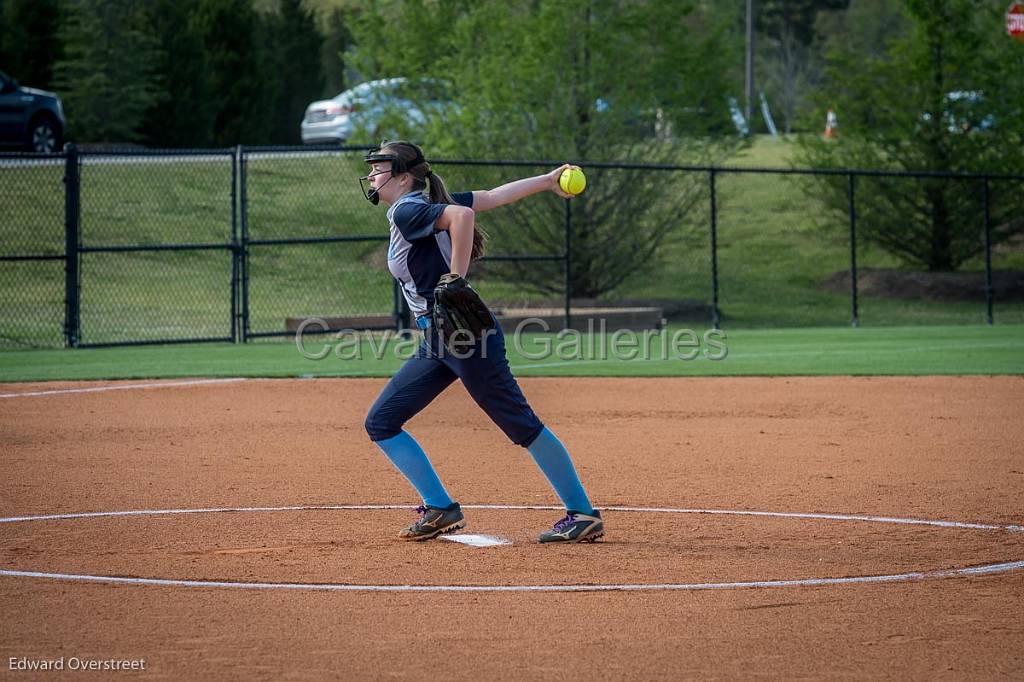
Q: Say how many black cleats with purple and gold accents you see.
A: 2